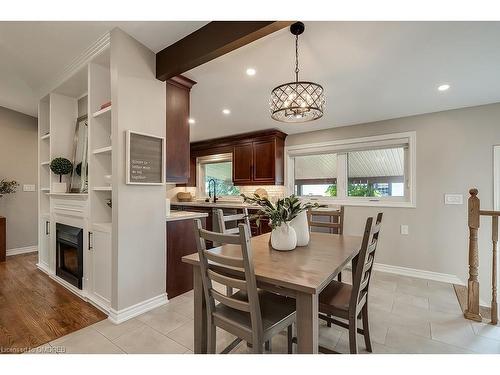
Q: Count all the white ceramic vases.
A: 2